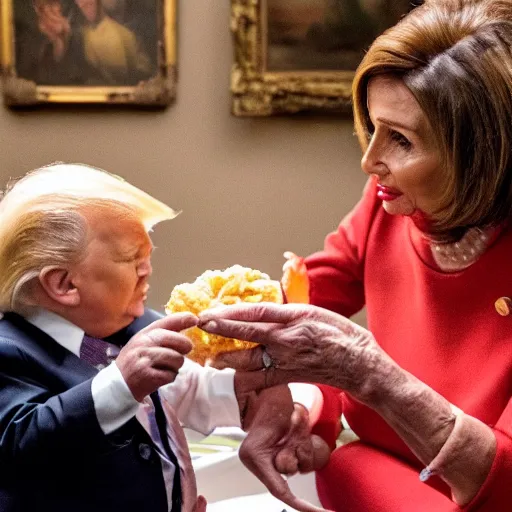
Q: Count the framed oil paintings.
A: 2